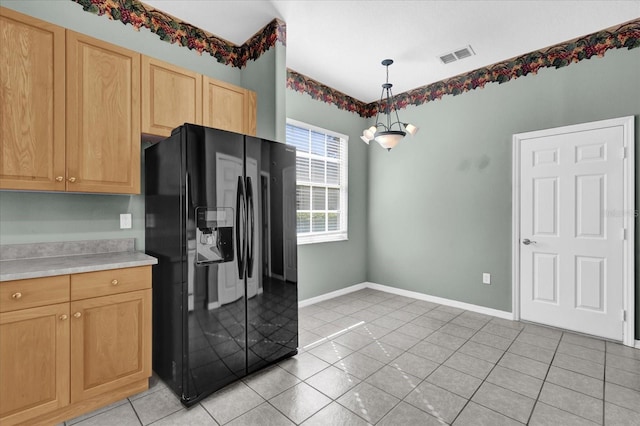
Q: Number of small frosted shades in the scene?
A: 3